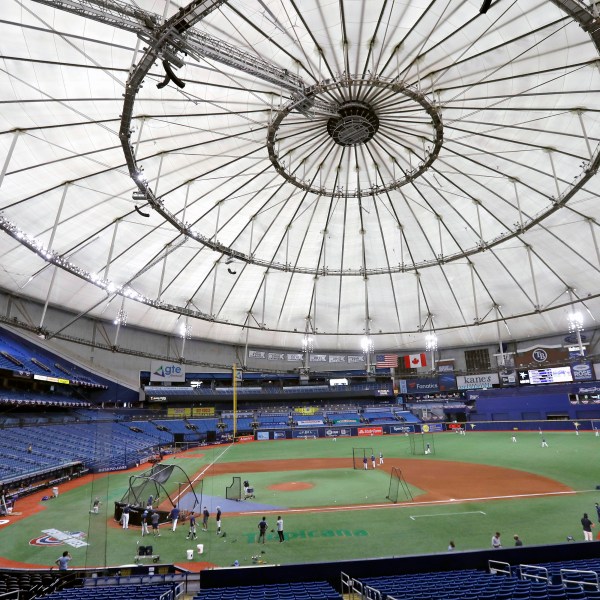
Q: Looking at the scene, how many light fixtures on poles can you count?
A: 6